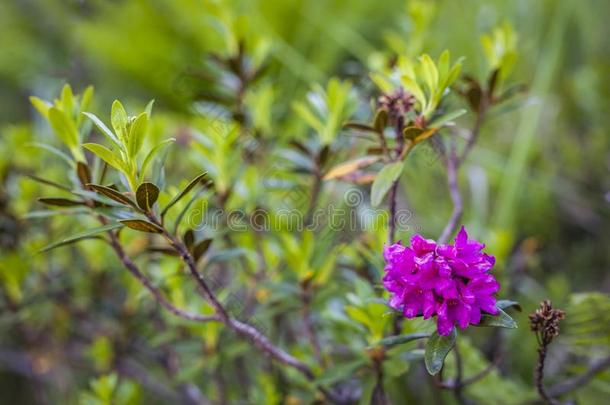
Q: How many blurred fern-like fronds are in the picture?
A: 1